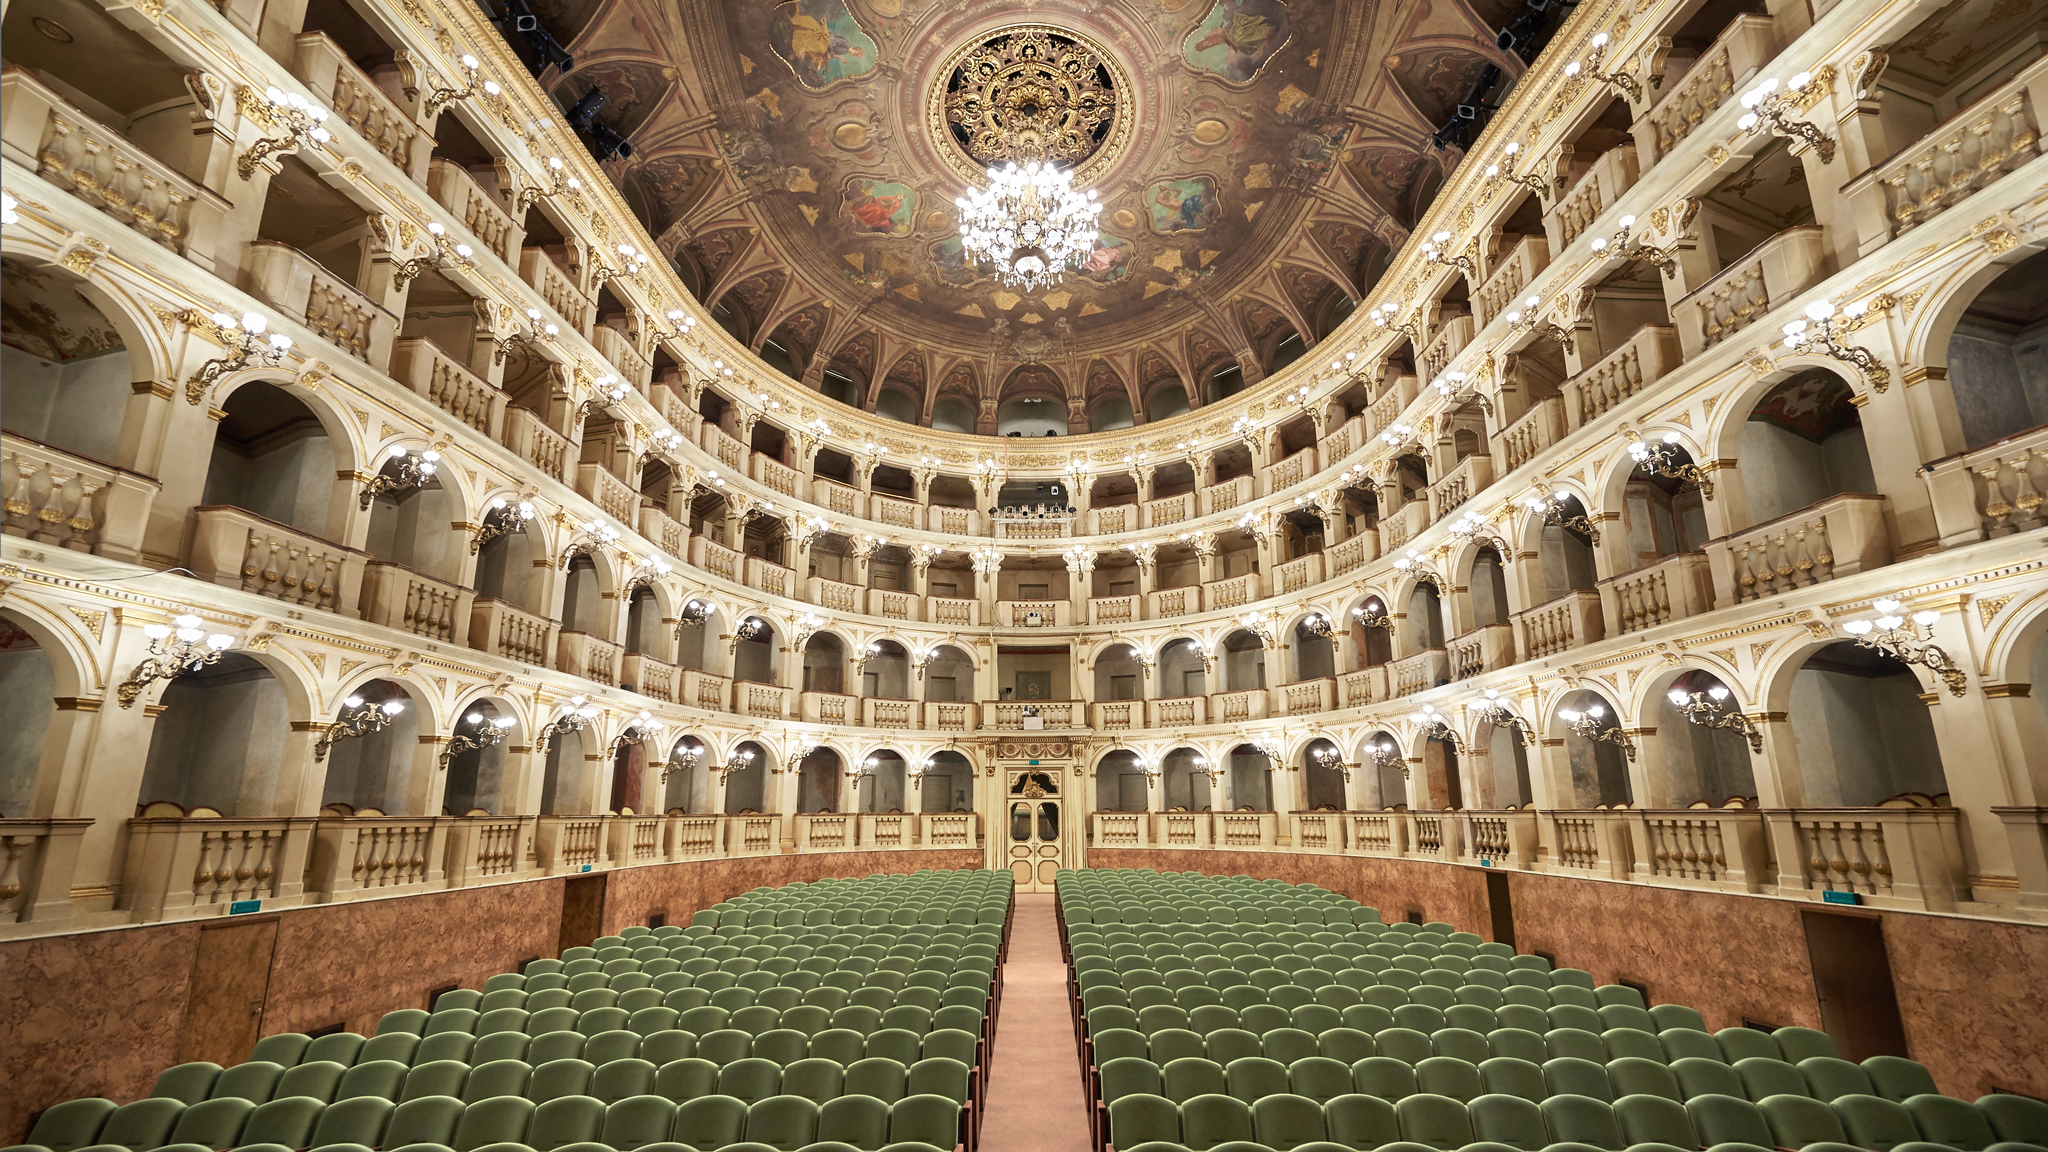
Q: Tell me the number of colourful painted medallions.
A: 6